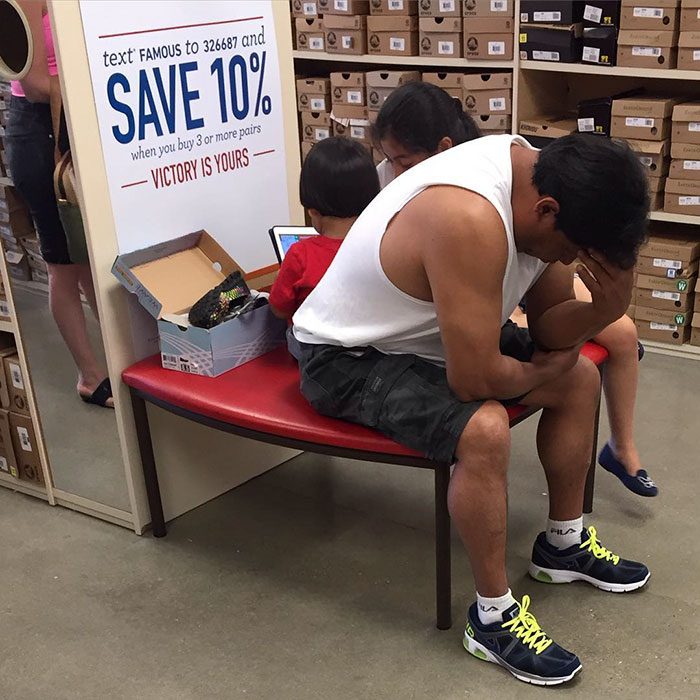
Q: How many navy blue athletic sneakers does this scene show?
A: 2